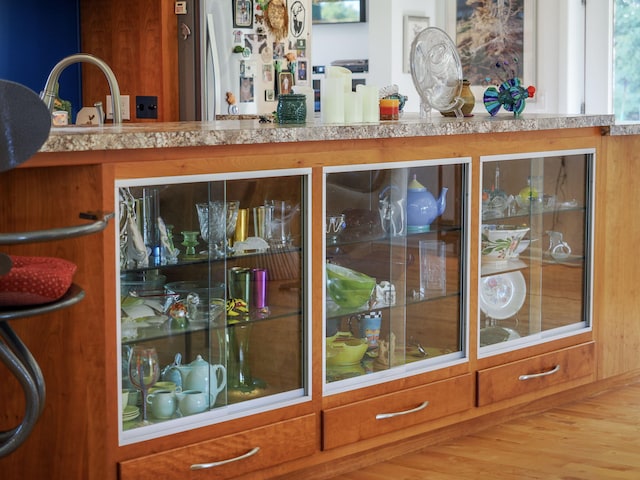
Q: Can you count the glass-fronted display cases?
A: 3